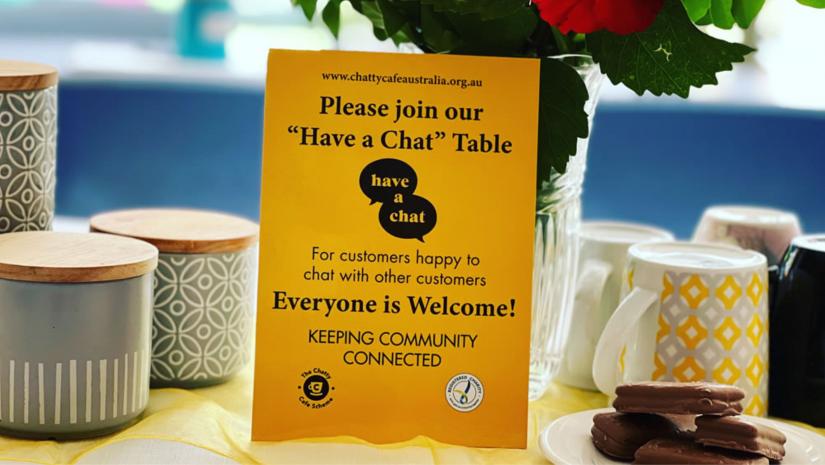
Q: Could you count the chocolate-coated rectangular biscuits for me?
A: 4